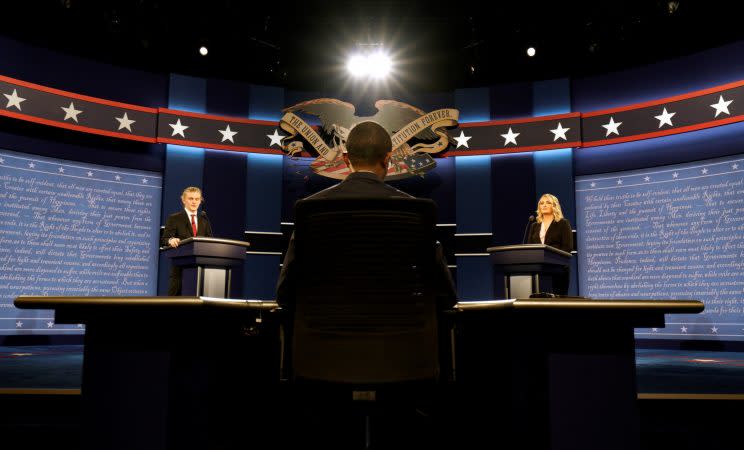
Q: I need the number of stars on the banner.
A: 12